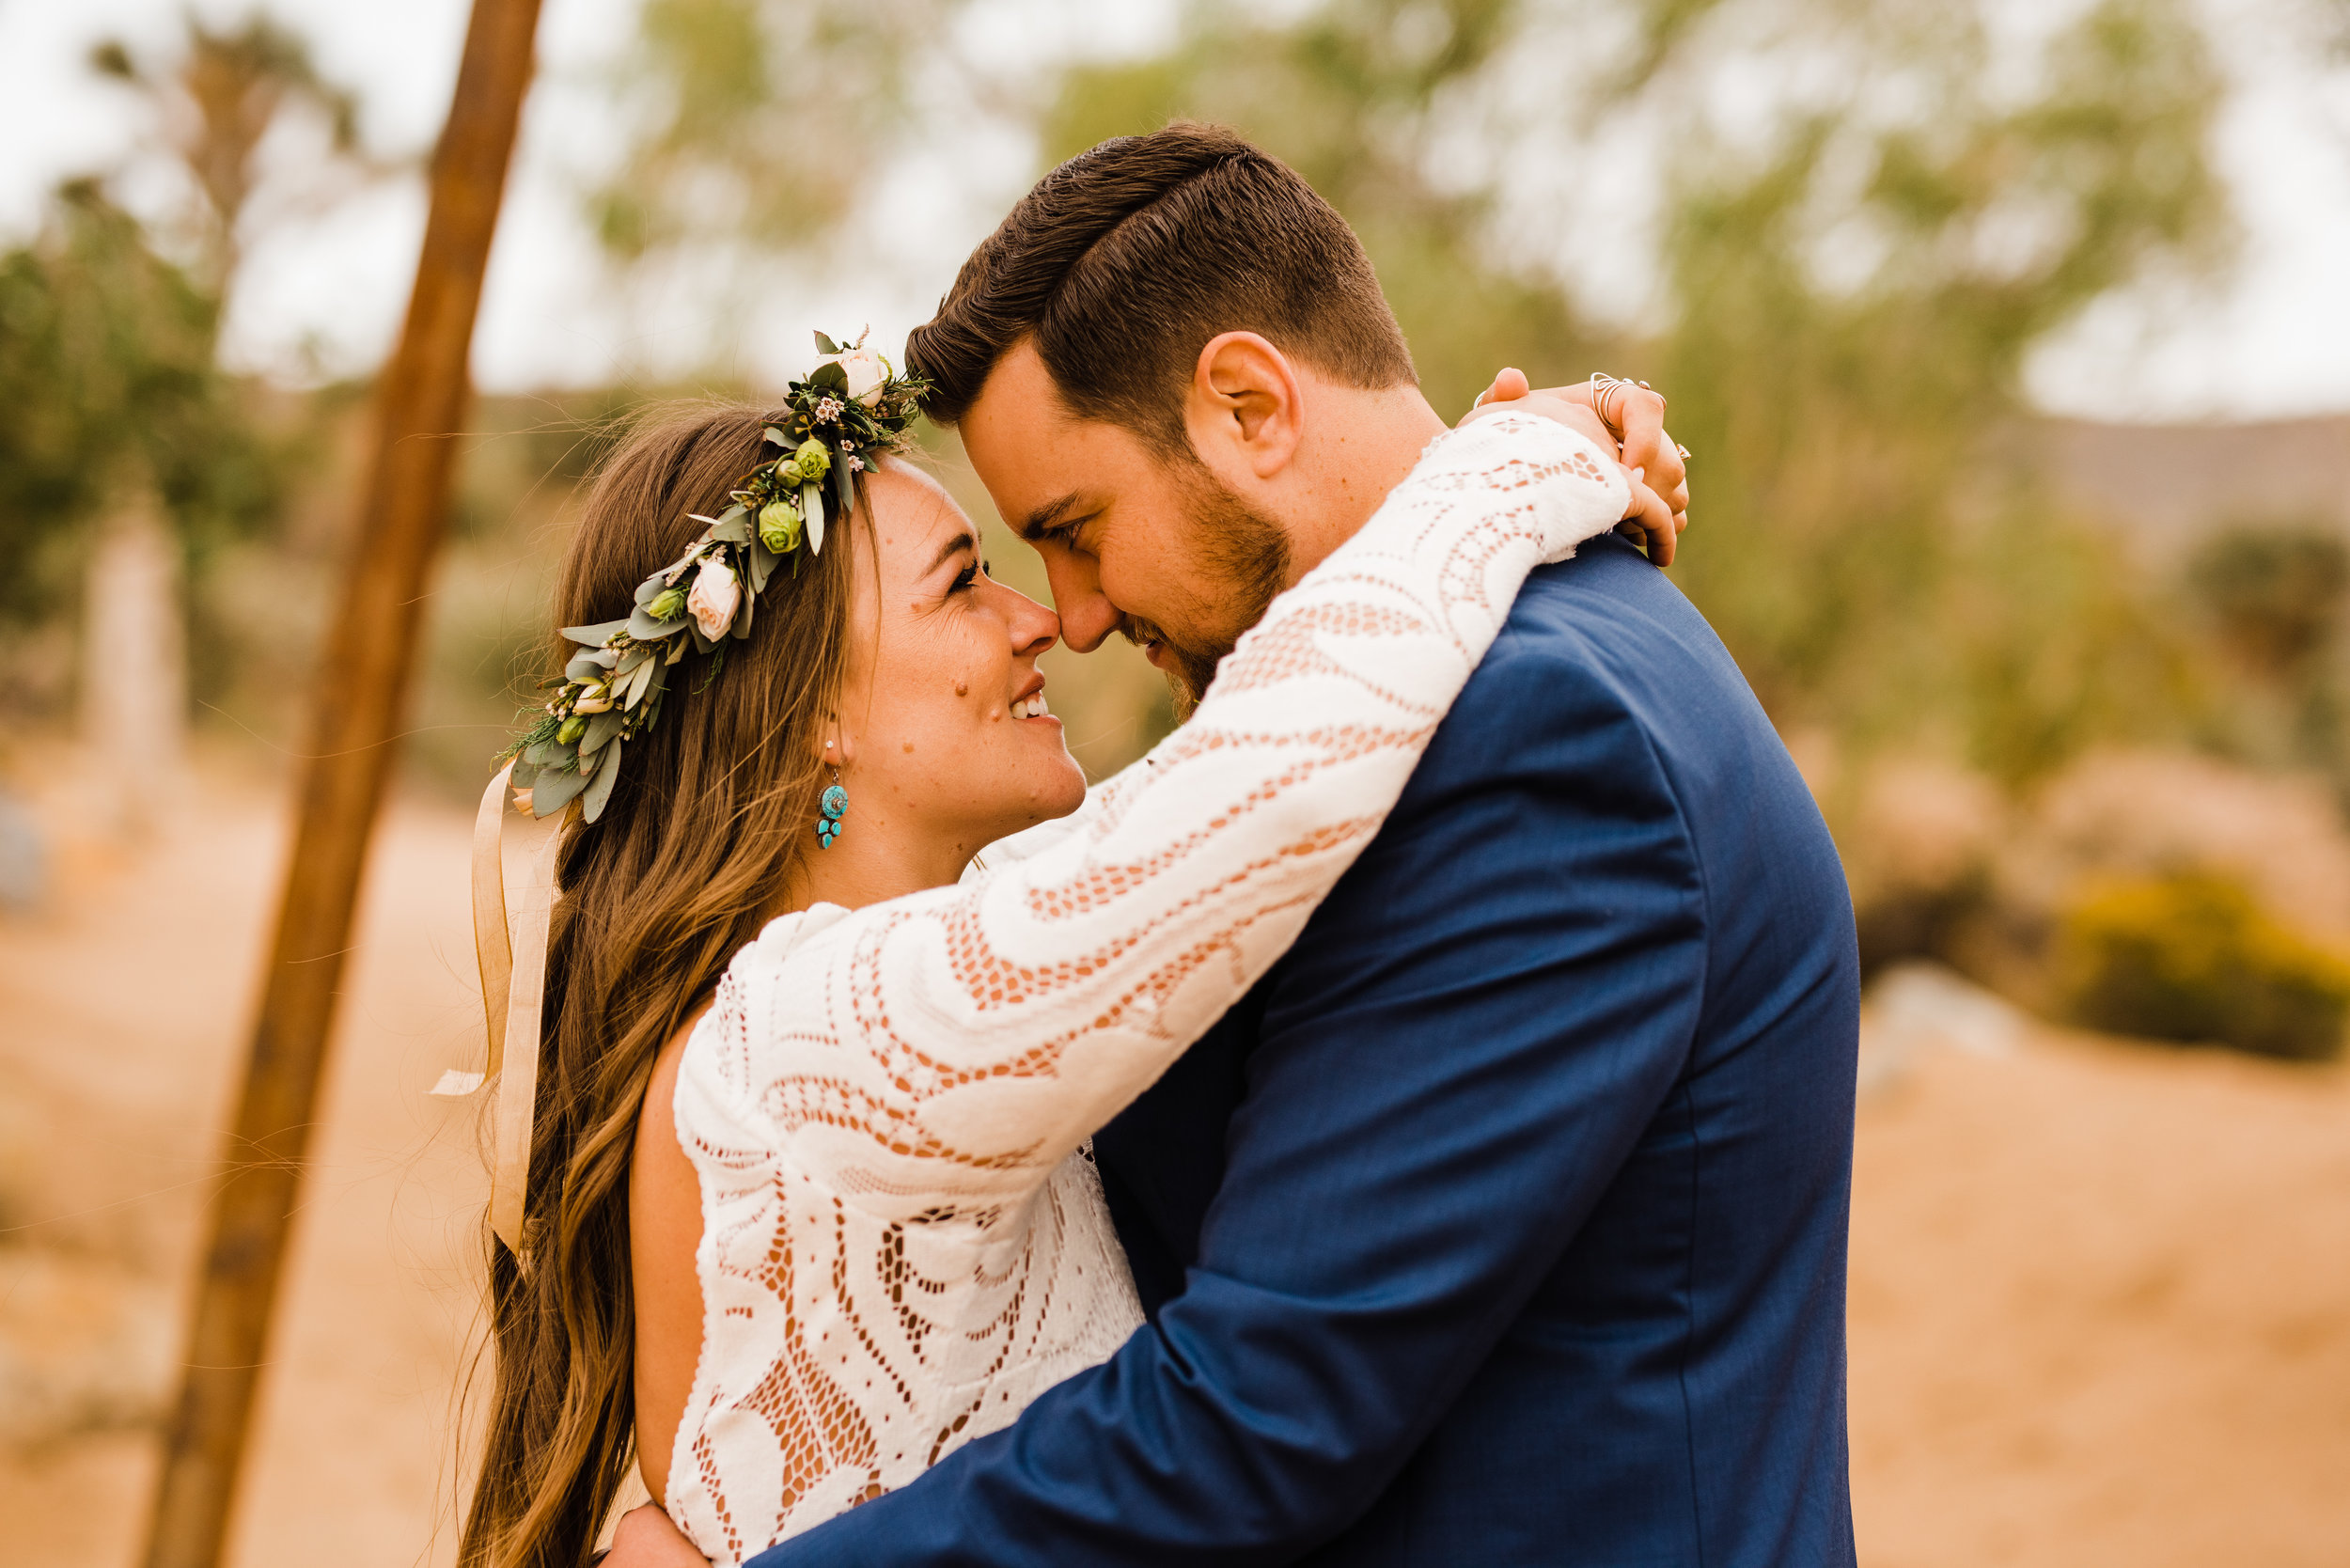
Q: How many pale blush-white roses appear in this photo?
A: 2